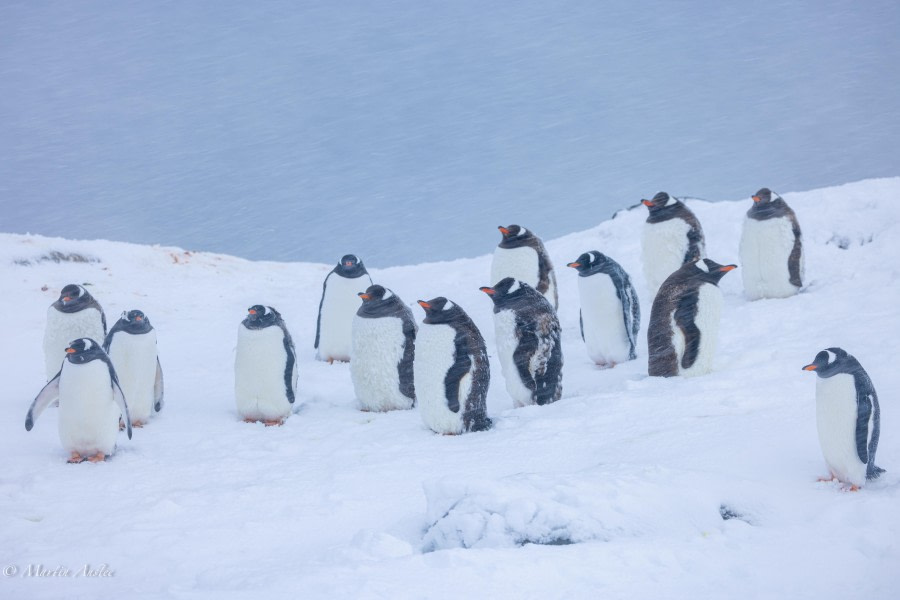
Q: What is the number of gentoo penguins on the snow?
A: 14